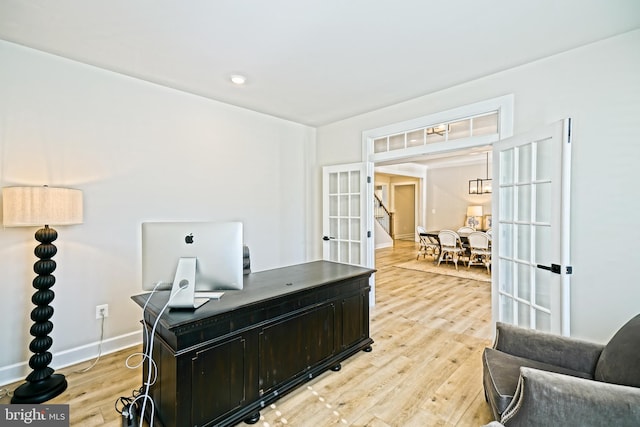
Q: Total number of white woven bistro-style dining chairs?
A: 5